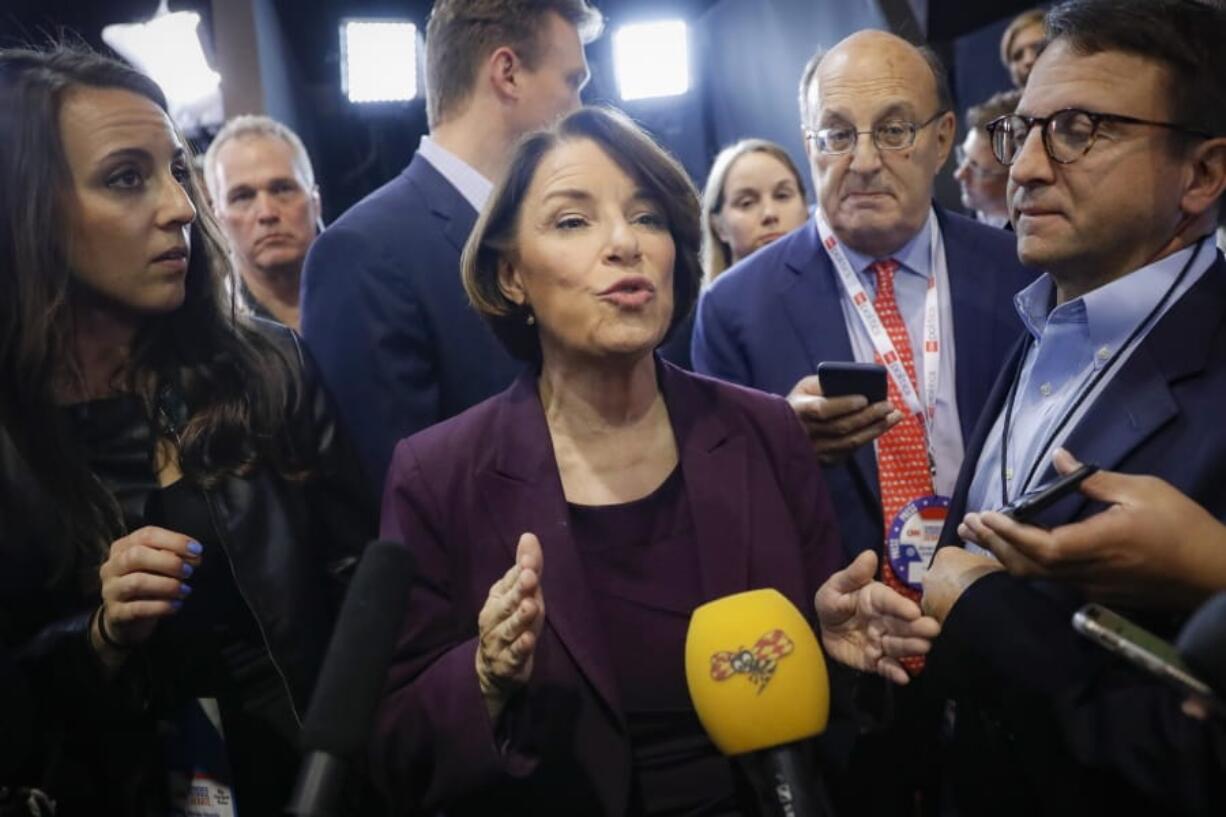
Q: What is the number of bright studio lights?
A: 3